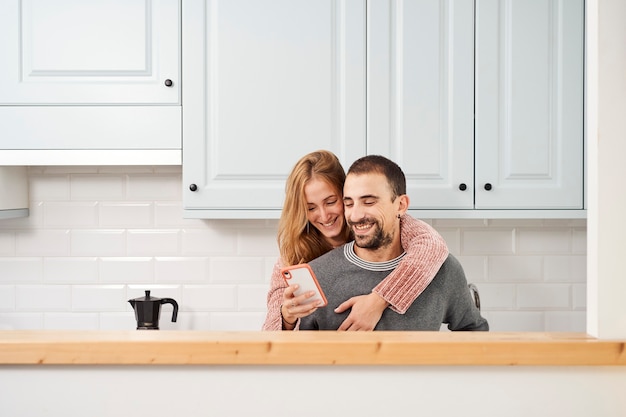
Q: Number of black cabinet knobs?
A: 4